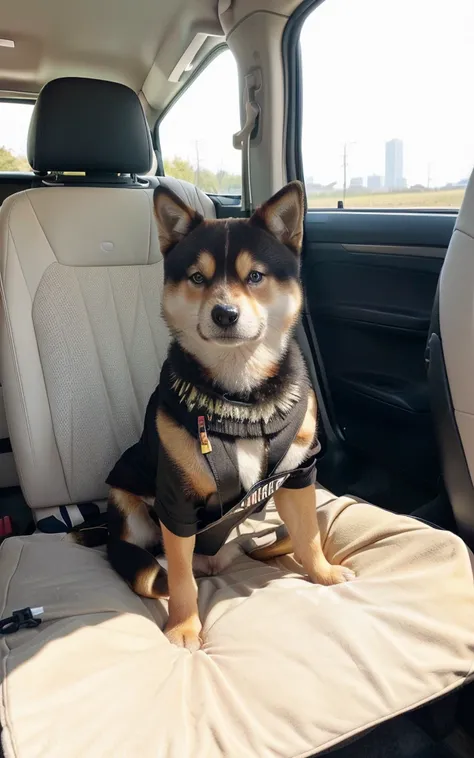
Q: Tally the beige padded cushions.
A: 1